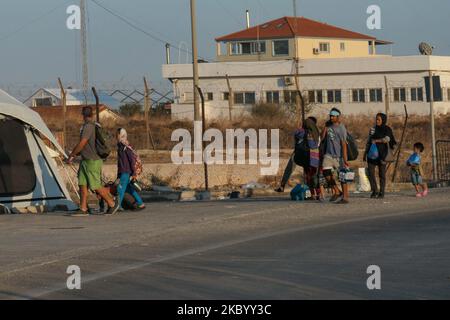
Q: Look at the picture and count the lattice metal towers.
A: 1